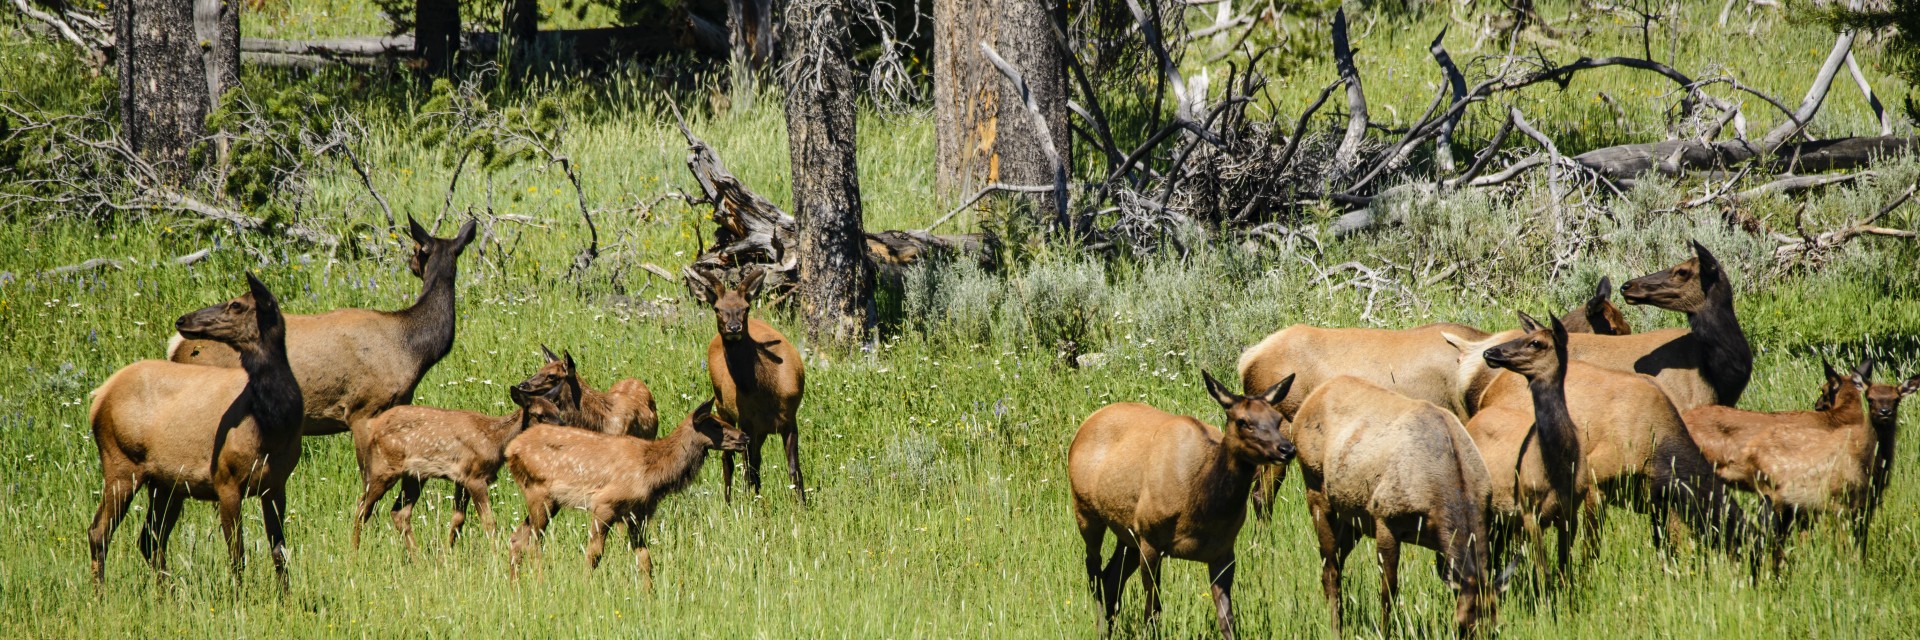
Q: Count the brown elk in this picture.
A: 14